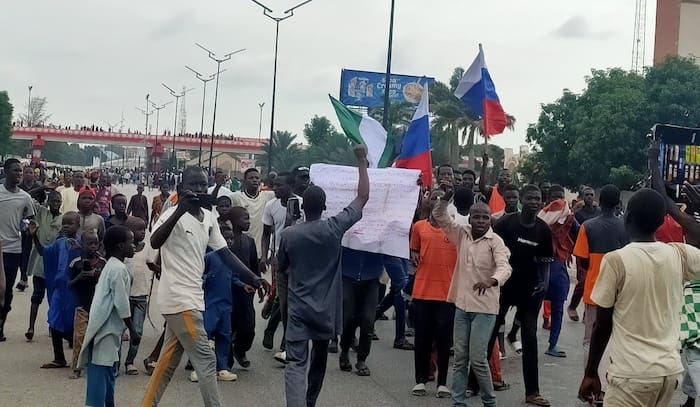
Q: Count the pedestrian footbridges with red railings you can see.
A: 1